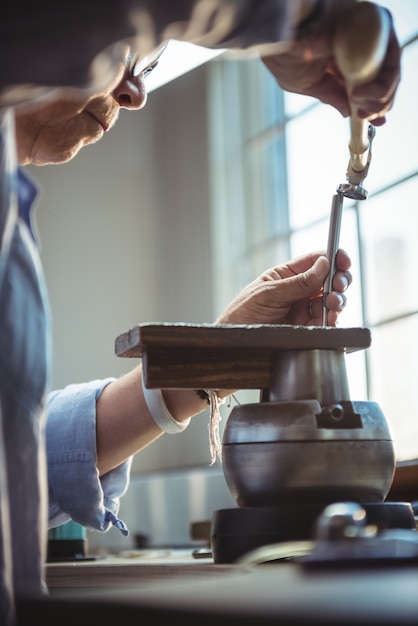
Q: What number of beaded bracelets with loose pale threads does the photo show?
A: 1